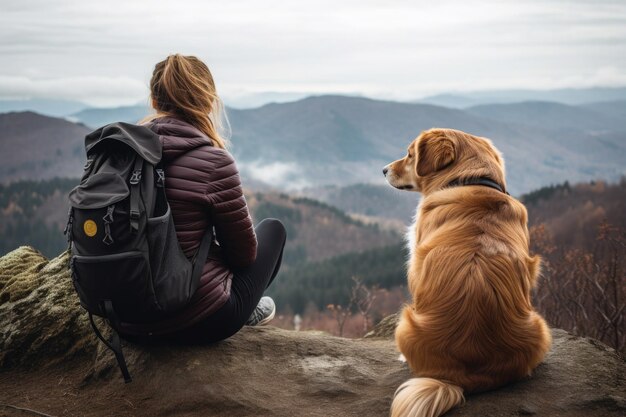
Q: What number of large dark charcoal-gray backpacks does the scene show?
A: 1